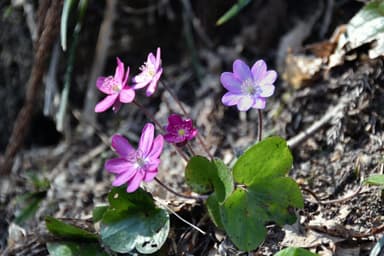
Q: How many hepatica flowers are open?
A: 5